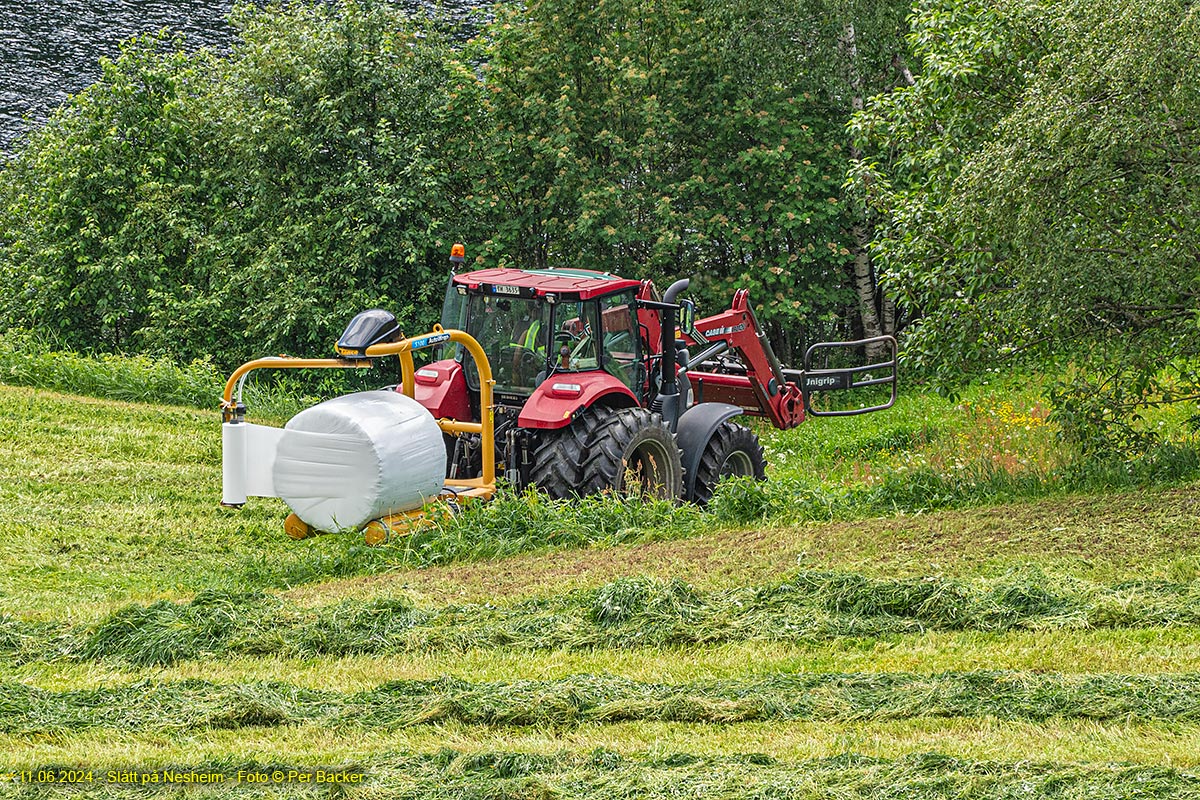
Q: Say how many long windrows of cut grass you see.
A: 3